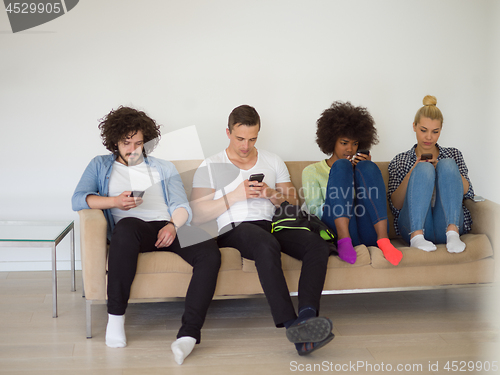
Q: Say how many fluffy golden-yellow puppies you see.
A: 0